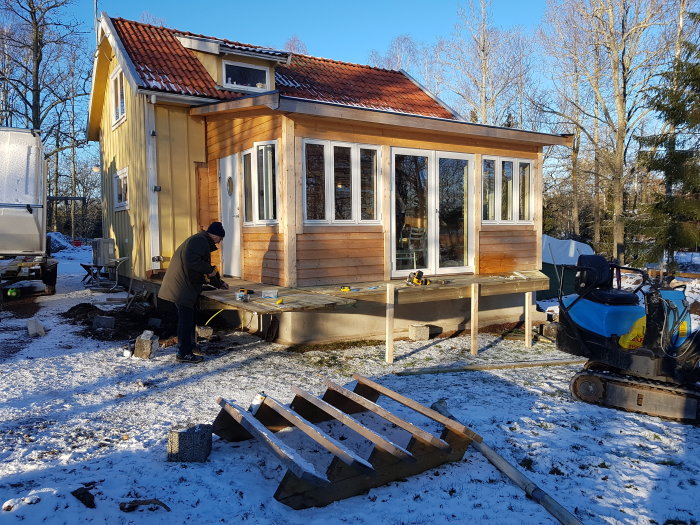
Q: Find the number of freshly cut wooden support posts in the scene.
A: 3